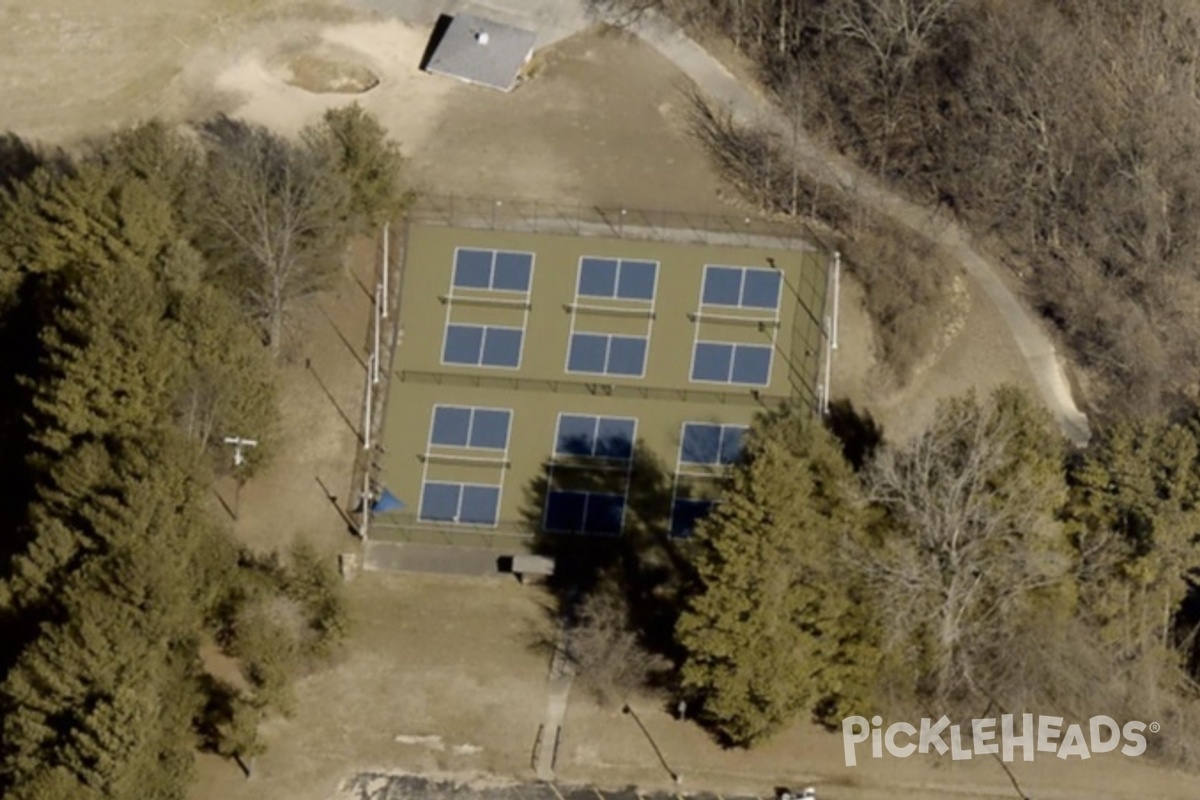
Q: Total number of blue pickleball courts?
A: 6